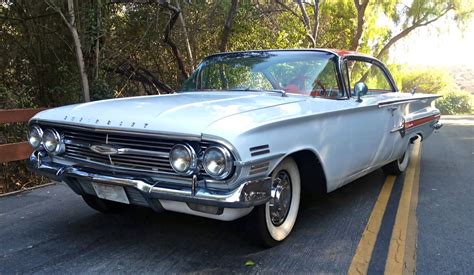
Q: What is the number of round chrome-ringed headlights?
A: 4